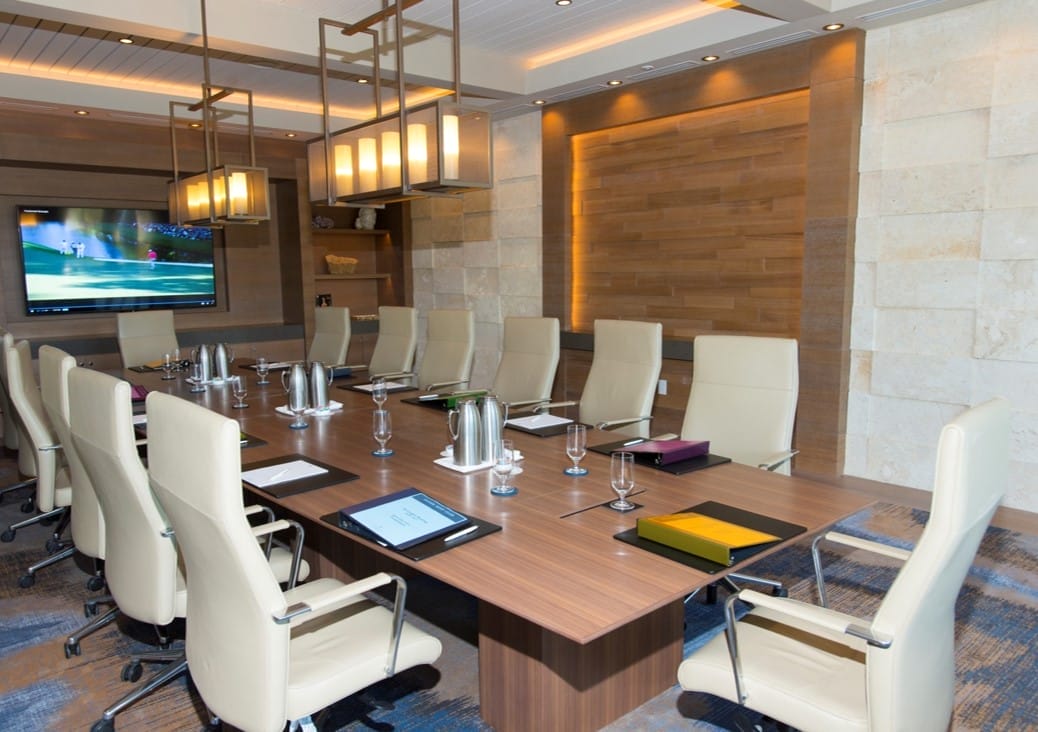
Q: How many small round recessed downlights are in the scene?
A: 10